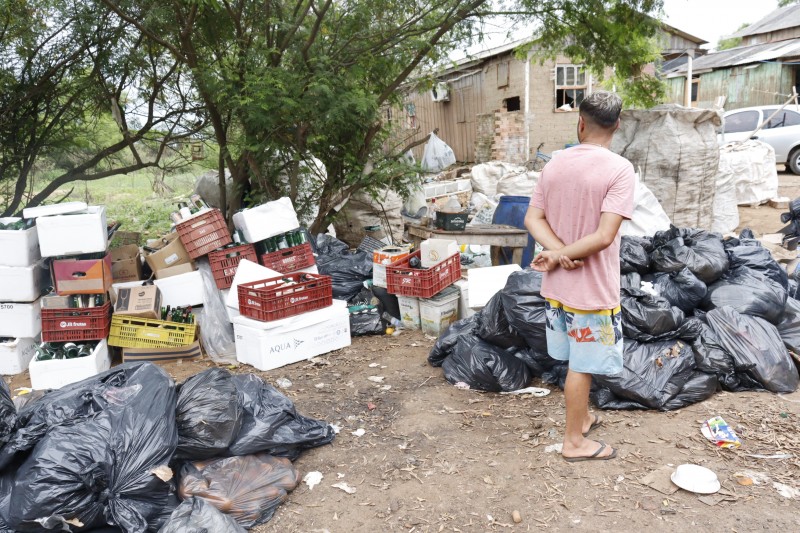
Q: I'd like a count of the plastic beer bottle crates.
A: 7